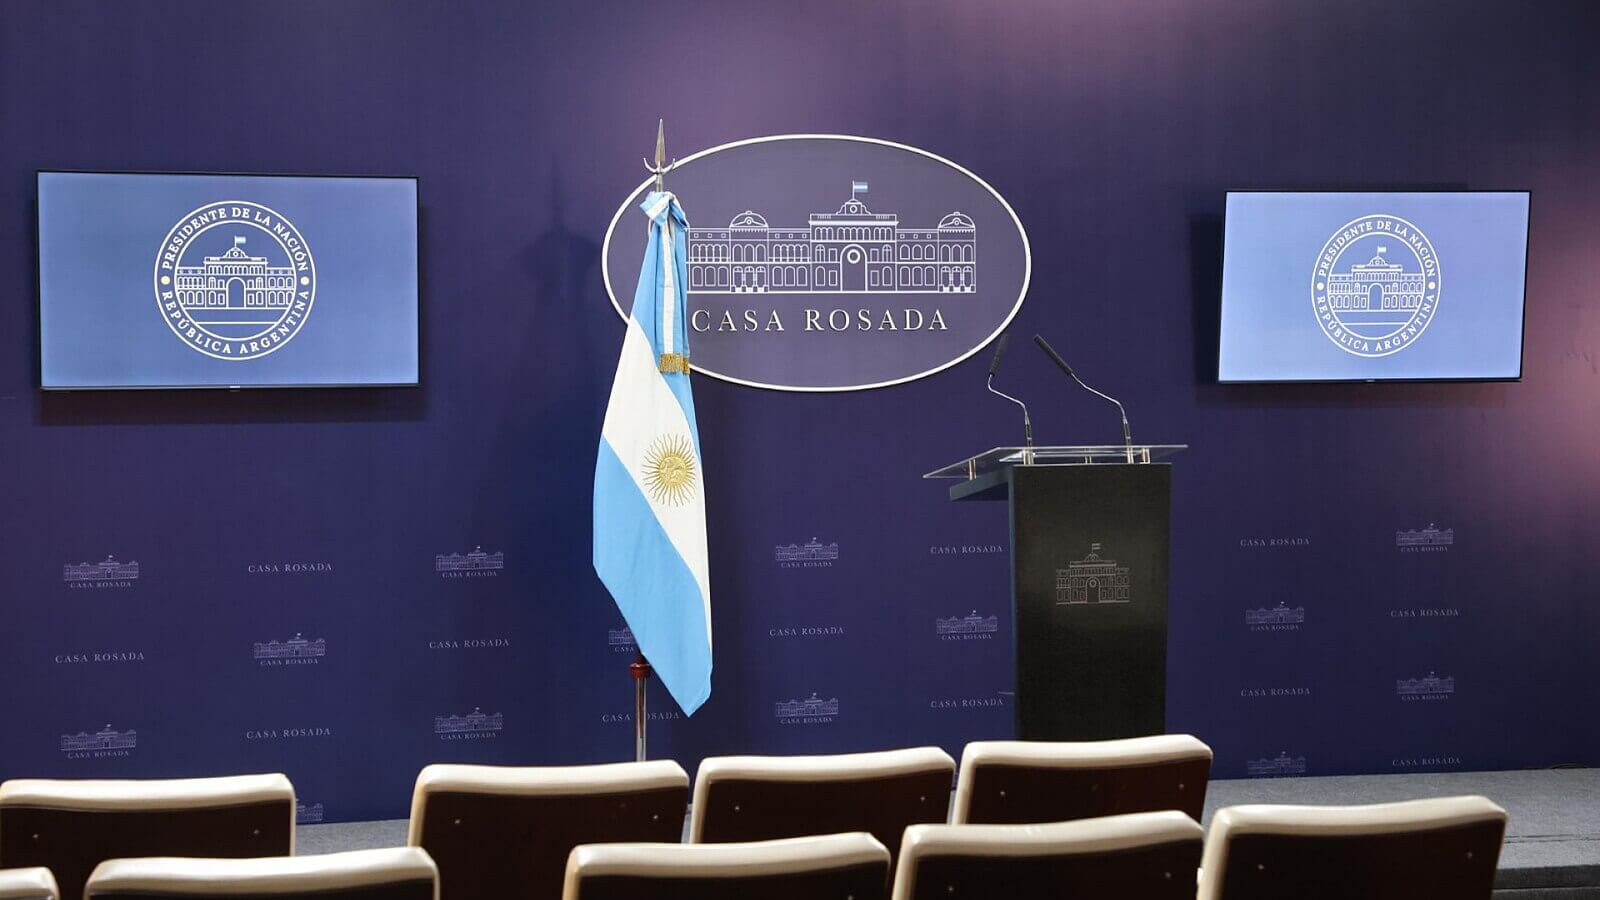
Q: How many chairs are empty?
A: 9